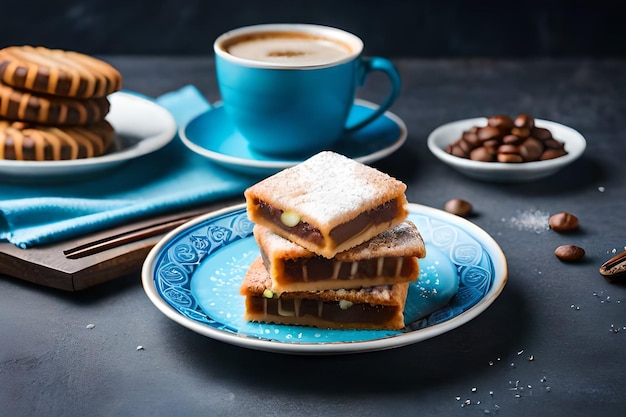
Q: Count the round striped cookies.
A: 3